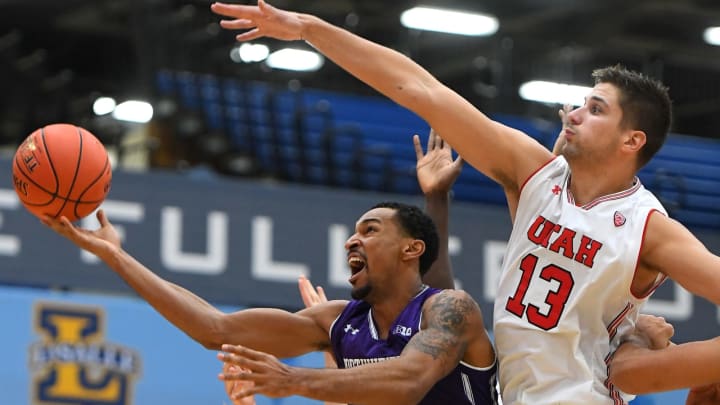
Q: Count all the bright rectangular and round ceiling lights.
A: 7